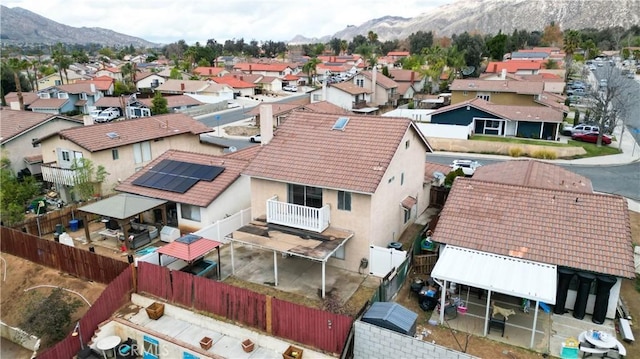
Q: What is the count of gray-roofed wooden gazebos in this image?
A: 1